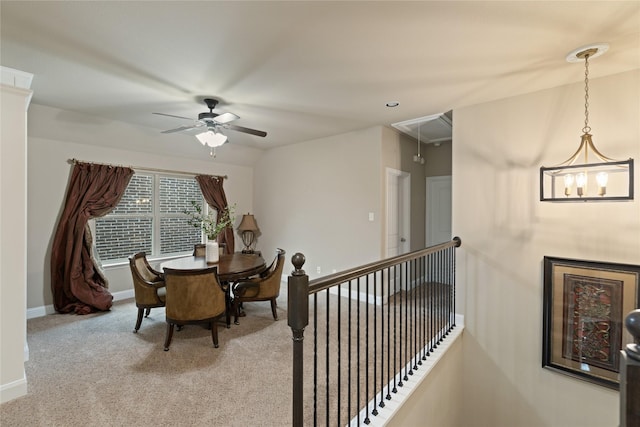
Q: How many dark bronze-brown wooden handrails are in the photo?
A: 1